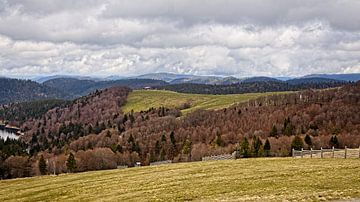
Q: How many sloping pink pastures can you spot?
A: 0